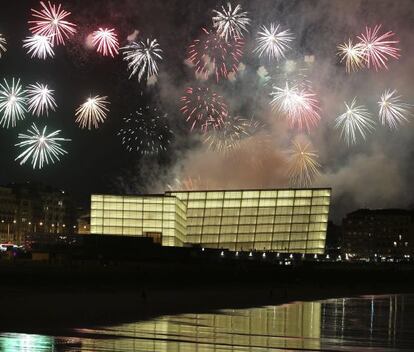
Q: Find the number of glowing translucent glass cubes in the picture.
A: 2